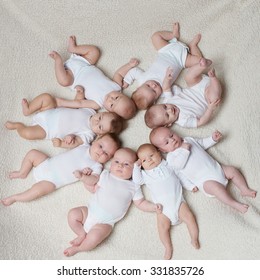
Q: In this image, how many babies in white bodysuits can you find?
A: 8